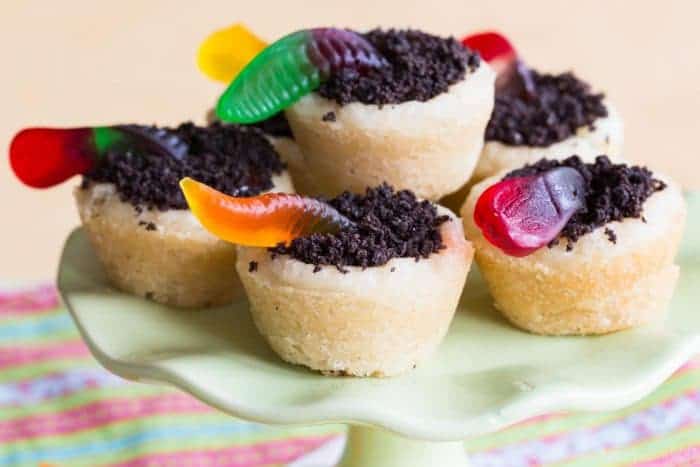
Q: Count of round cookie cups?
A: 6